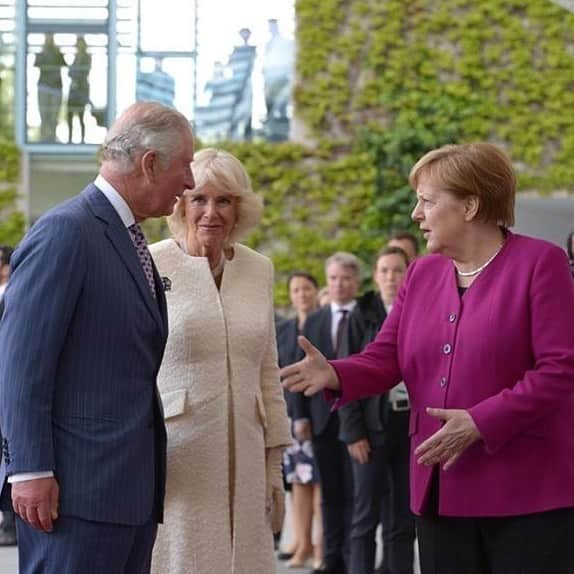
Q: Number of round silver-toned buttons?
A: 3